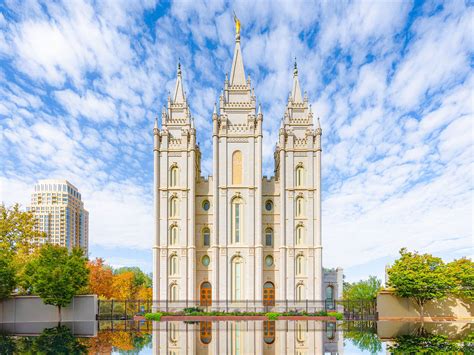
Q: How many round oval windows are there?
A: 4